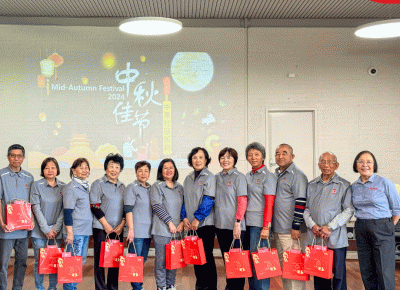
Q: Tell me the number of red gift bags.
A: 11